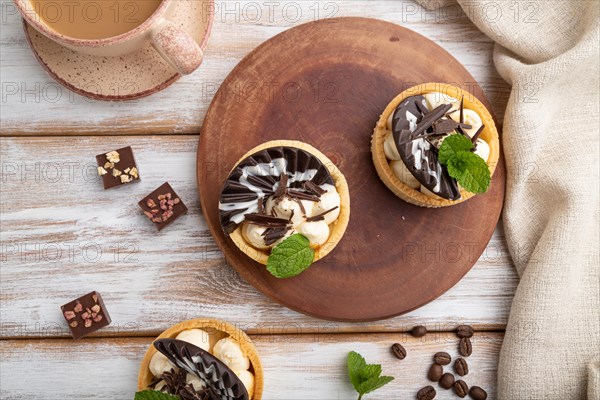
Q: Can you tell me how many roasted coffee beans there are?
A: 11